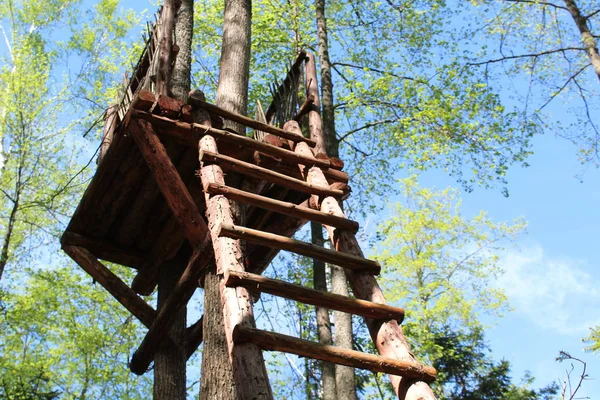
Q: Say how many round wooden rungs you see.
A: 7